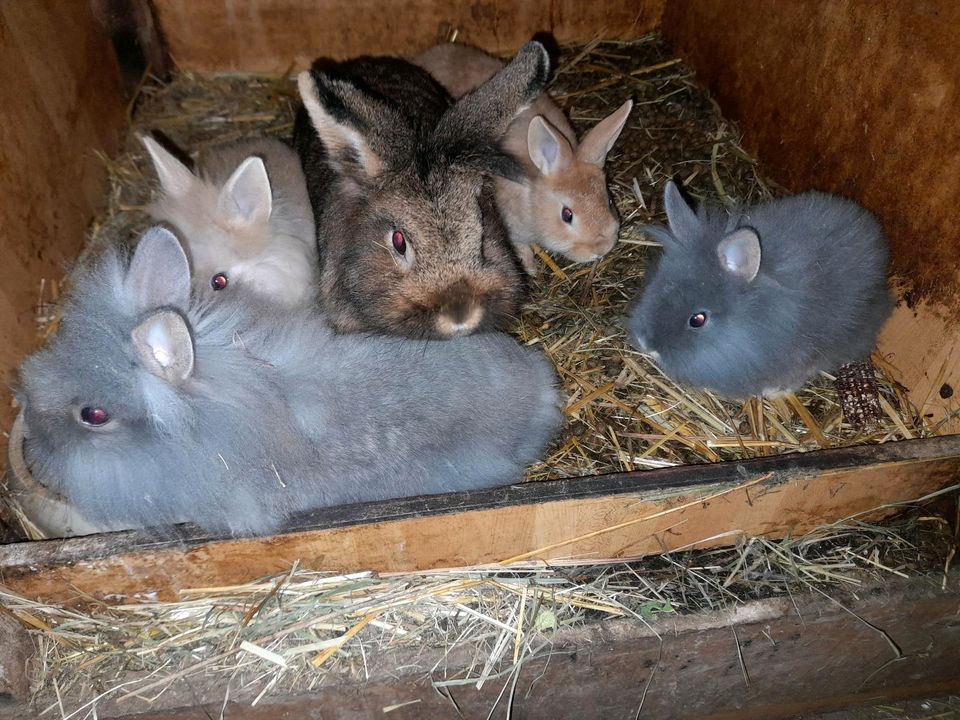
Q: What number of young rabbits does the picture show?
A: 3